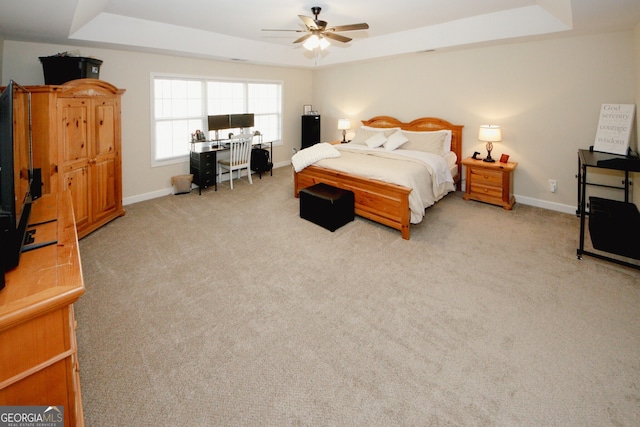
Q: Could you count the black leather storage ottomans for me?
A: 1